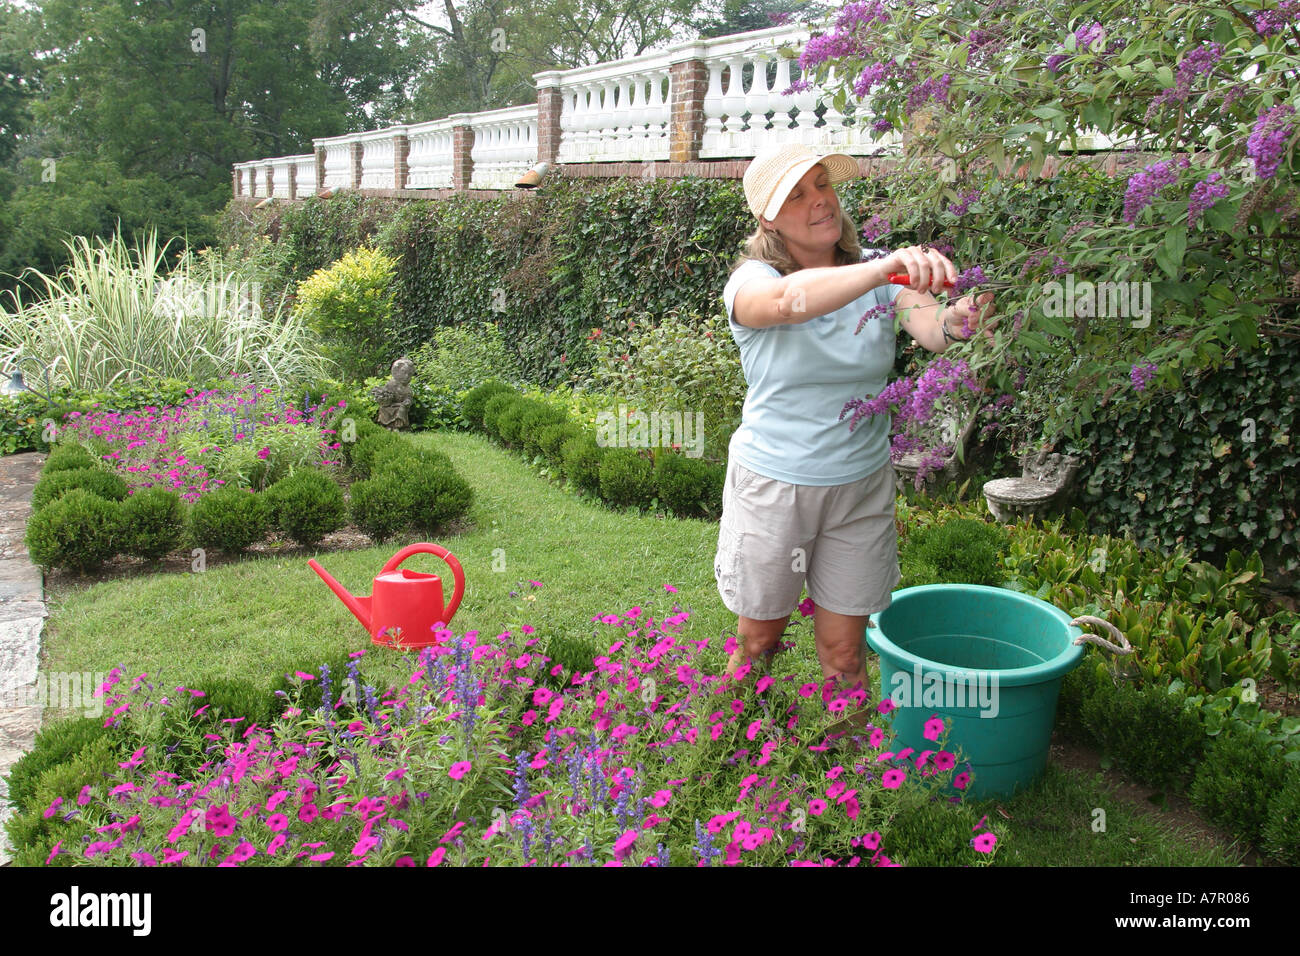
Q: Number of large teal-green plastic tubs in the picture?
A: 1